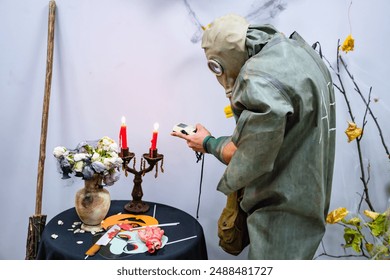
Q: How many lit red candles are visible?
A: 2